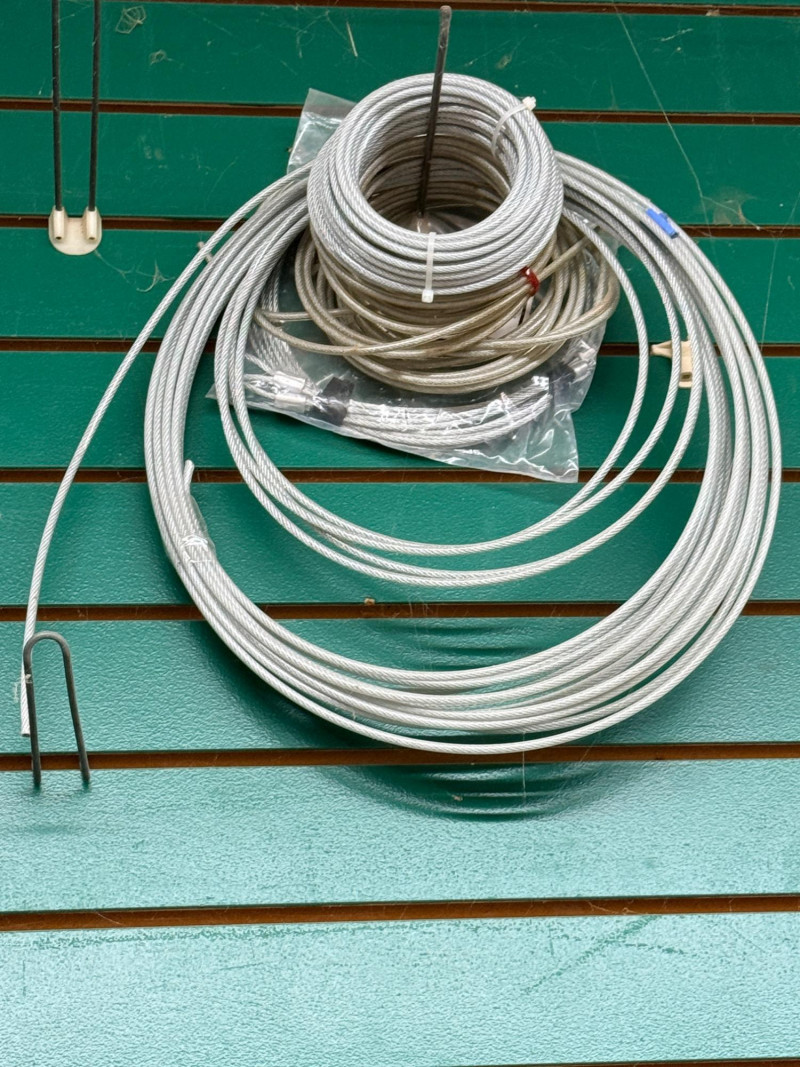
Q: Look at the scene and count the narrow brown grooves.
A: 9